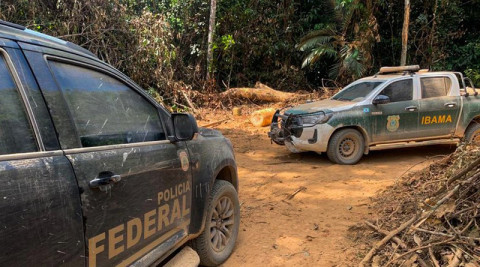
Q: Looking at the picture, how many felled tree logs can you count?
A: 2